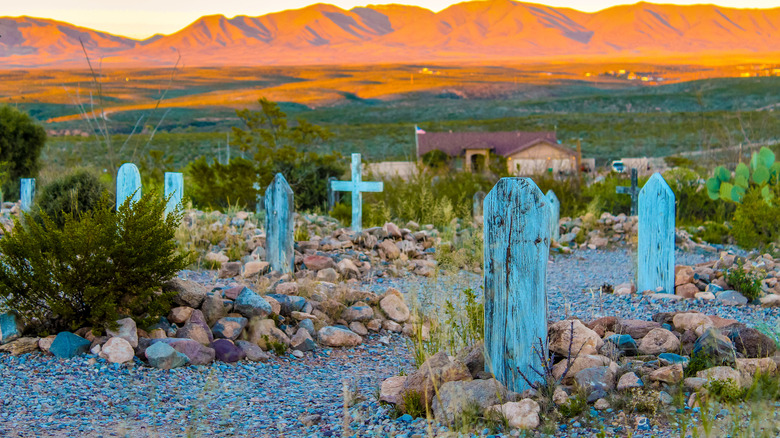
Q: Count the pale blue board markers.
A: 7